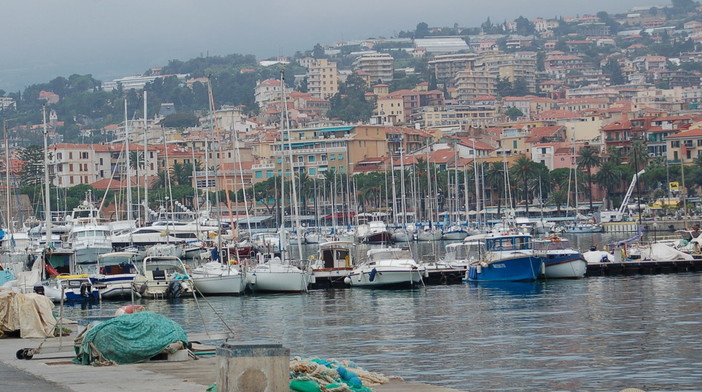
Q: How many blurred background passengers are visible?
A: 0